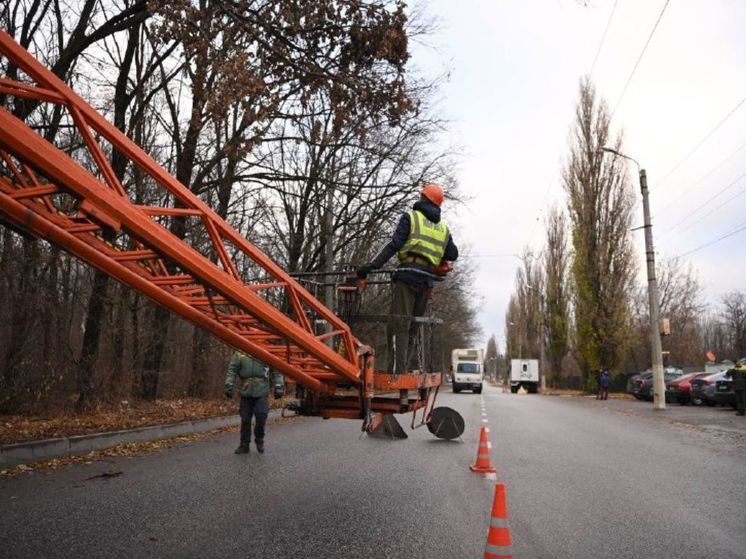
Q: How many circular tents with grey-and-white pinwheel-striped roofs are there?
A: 0